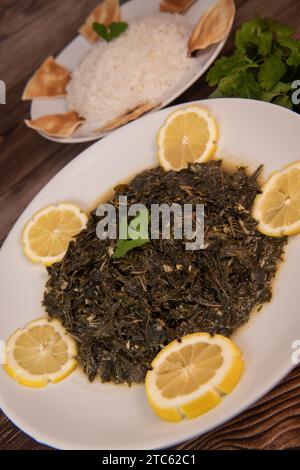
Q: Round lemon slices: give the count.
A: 5